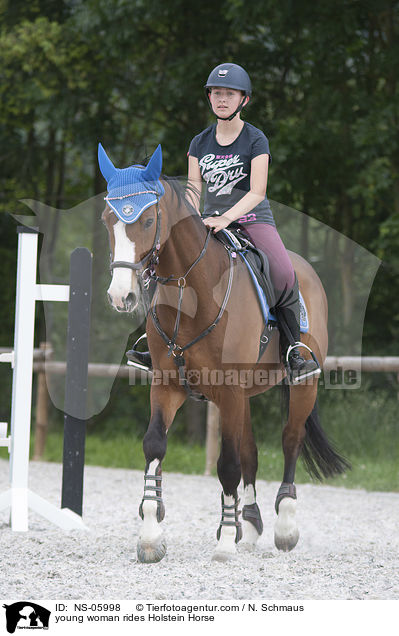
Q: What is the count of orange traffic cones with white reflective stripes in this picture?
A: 0